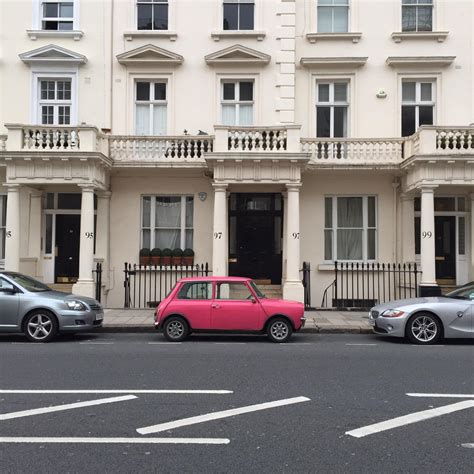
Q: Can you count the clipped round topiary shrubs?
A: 5